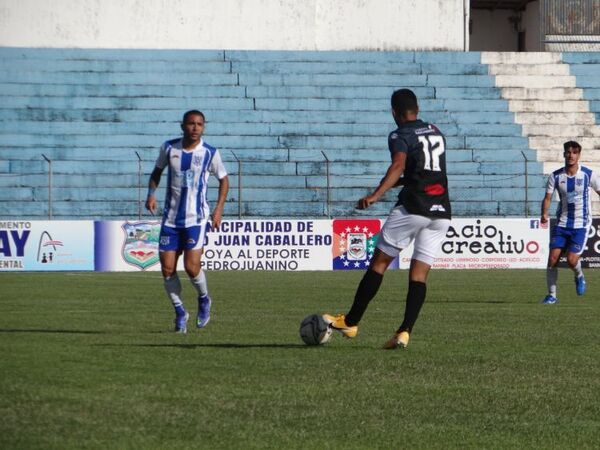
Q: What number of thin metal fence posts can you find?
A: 5